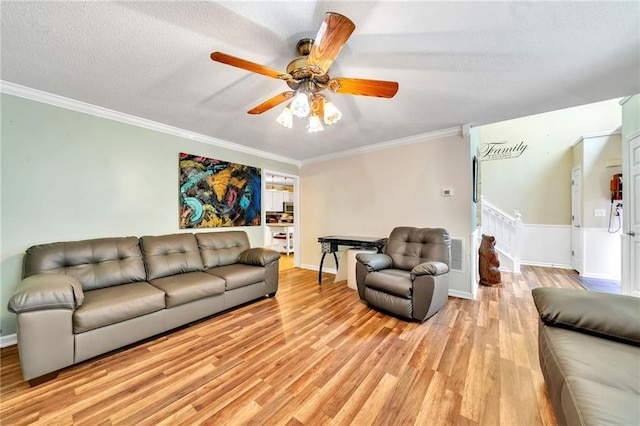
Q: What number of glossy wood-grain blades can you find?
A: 5